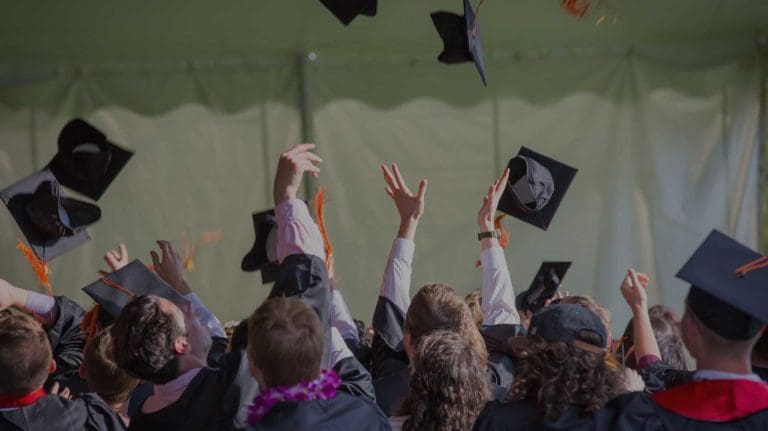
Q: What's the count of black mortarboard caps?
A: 9